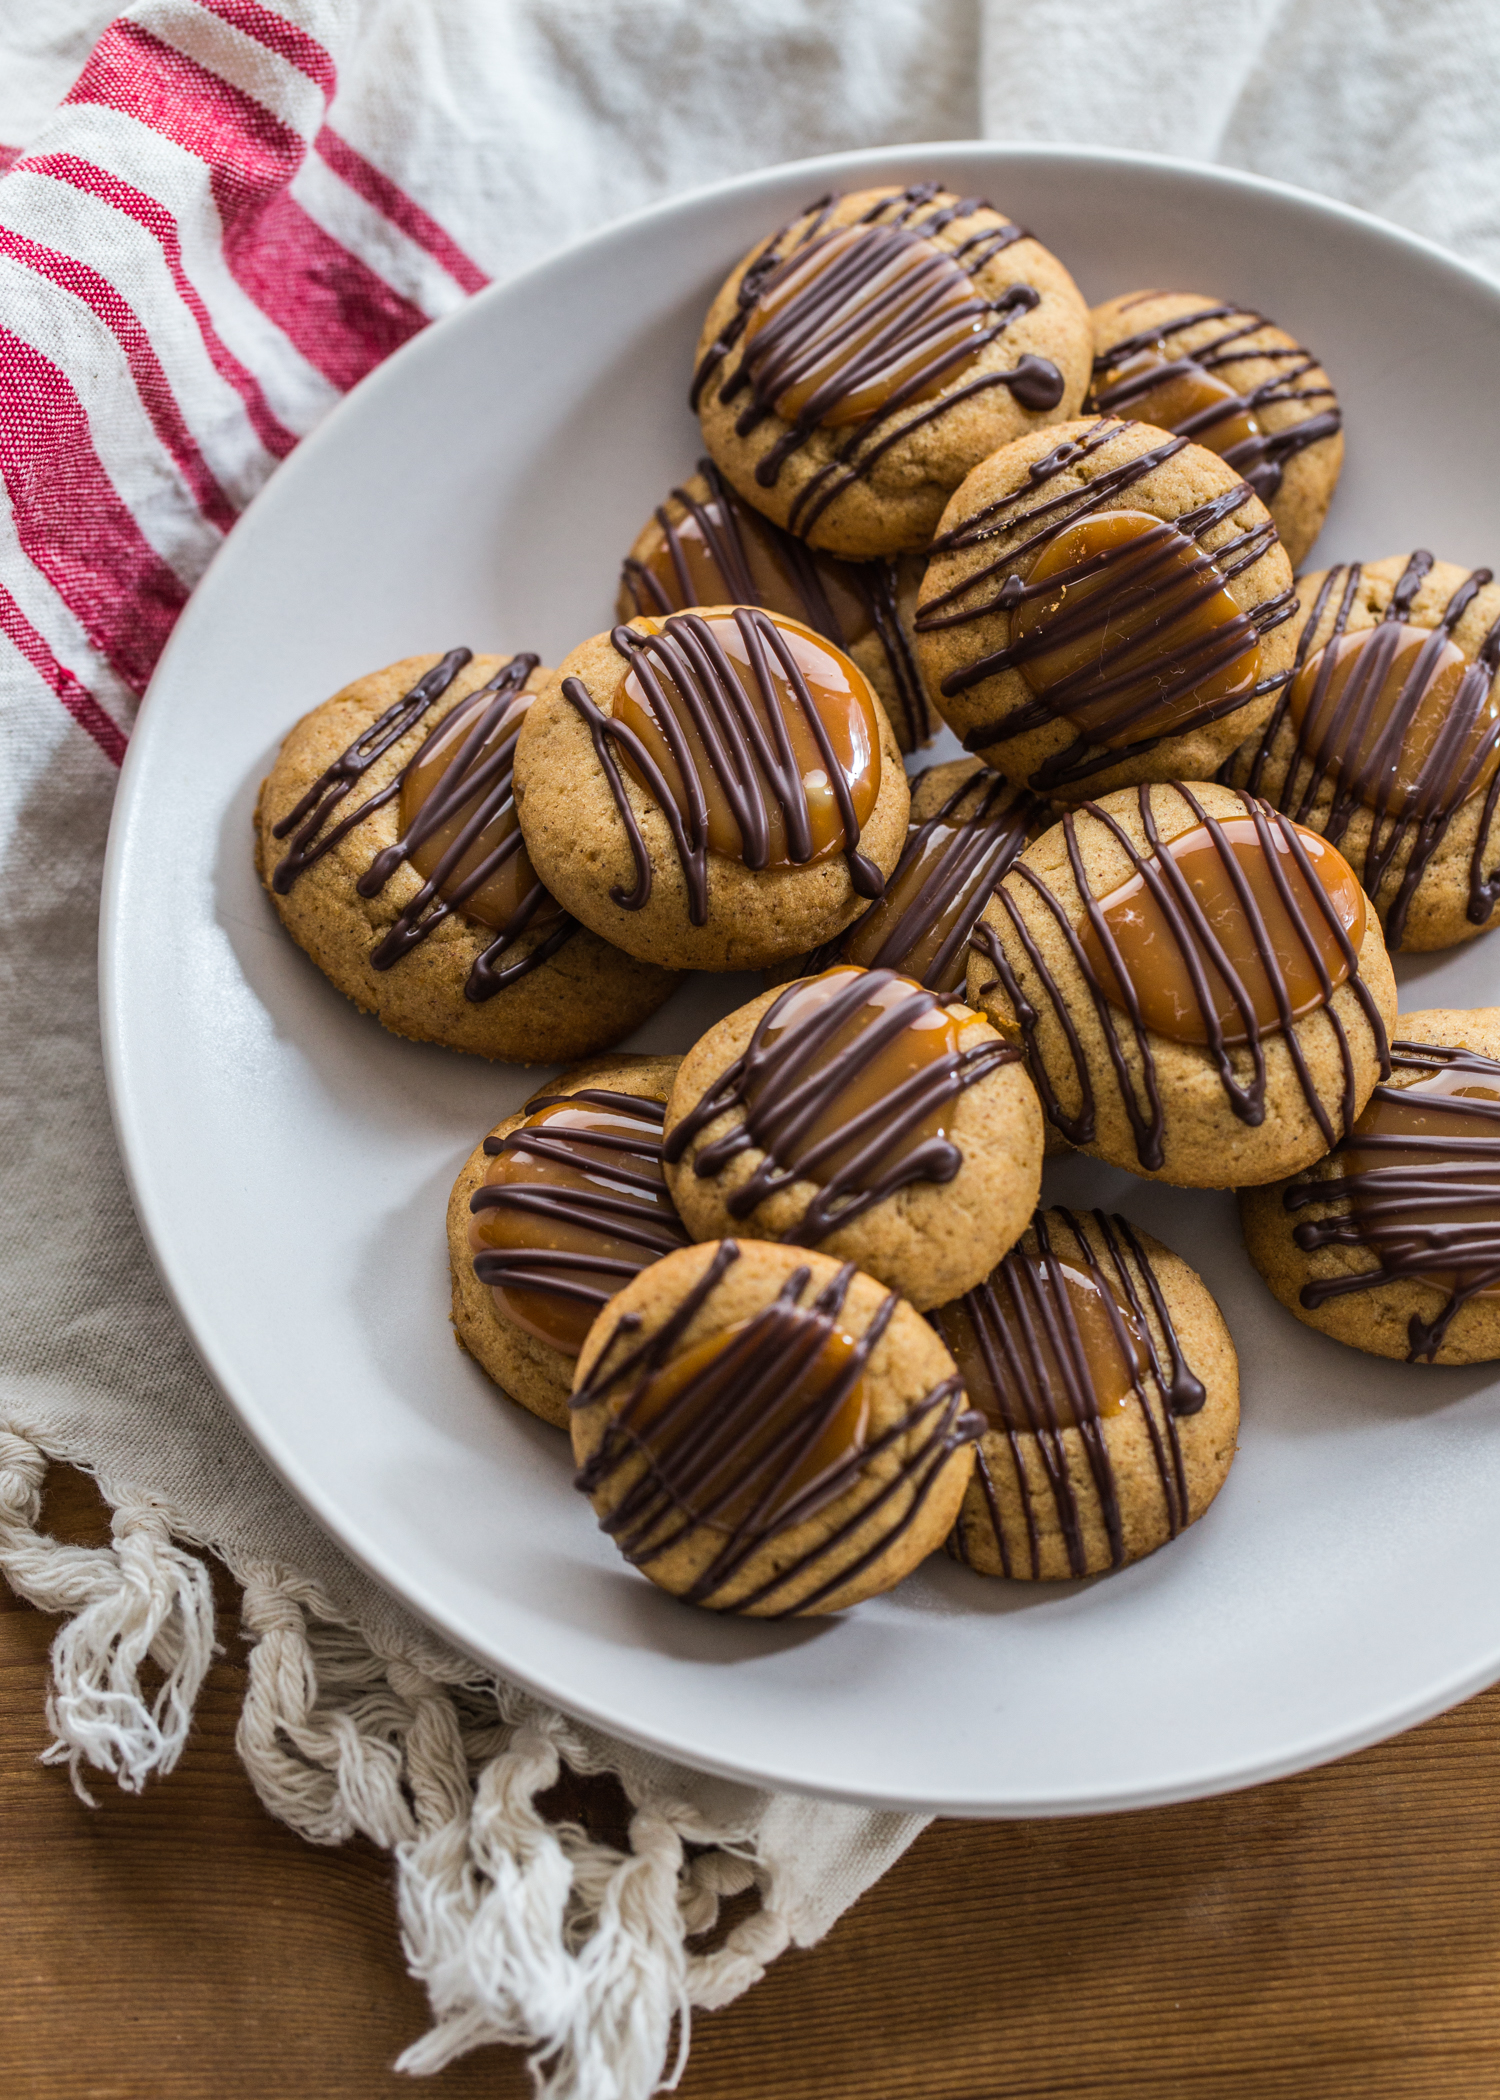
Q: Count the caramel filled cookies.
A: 14